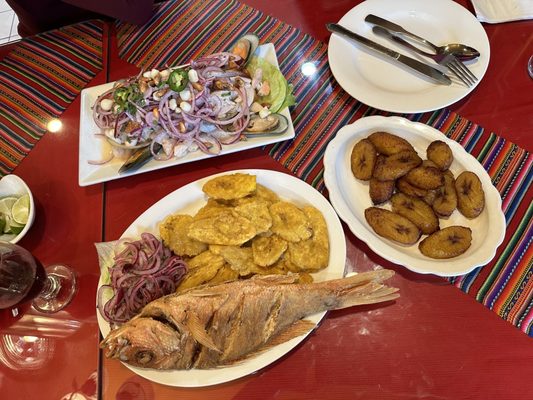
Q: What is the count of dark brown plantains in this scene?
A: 13